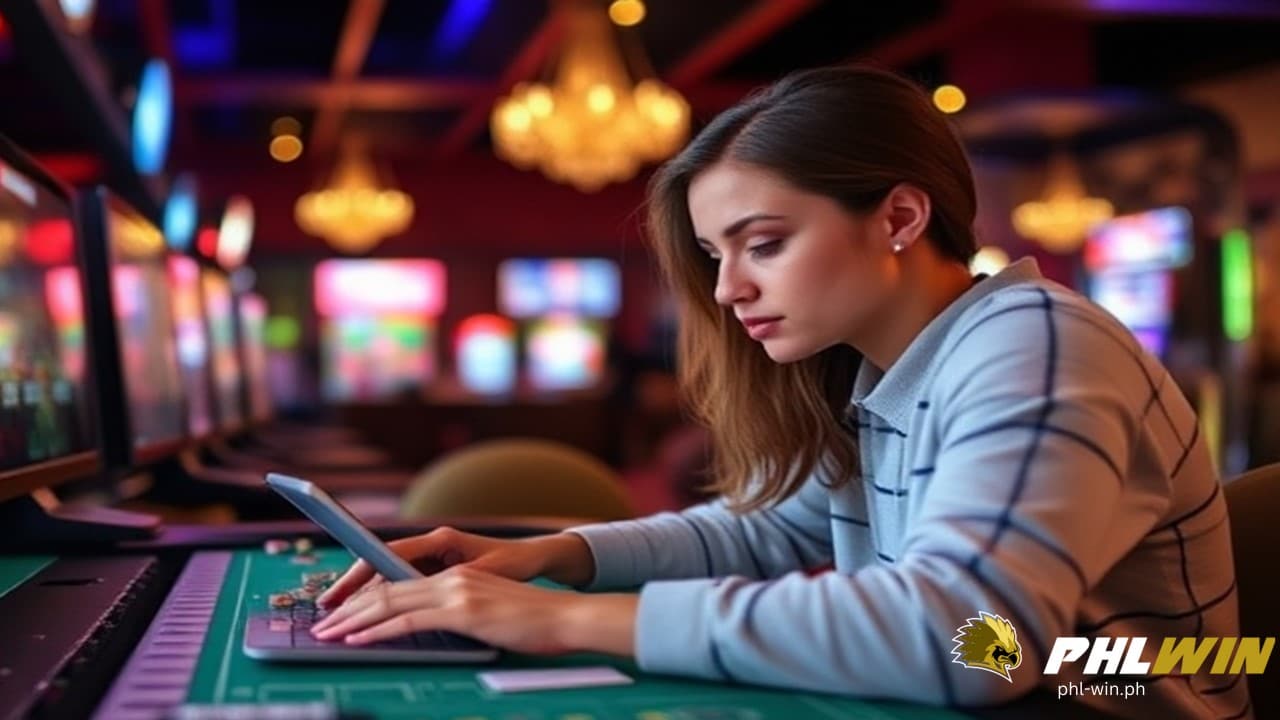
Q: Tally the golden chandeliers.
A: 3